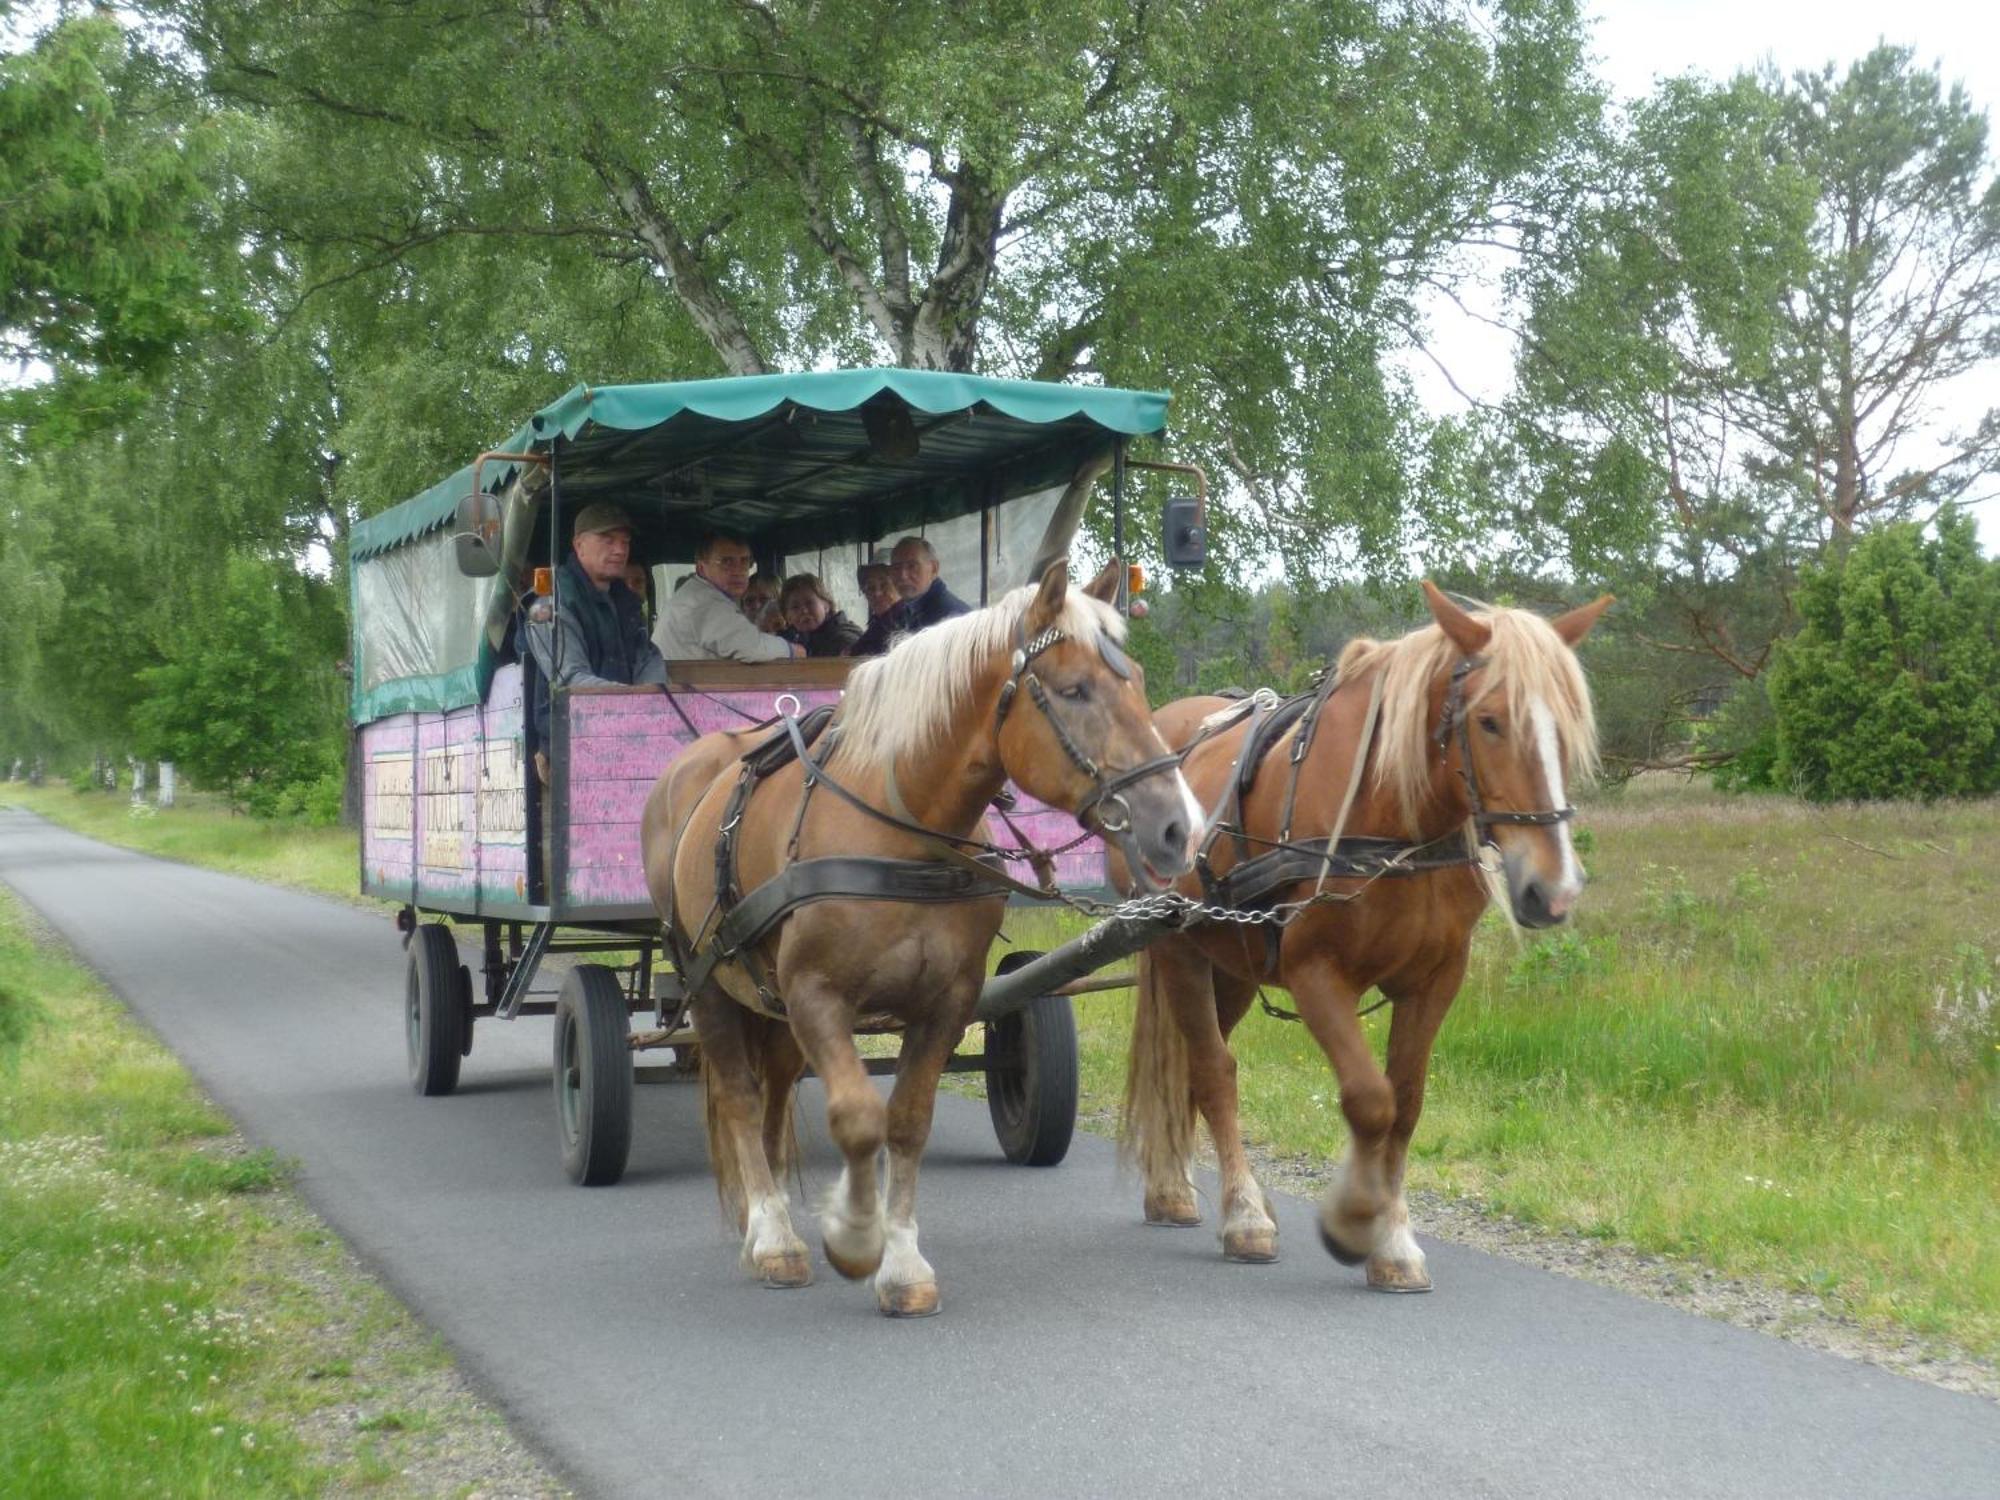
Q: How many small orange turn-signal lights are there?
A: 2